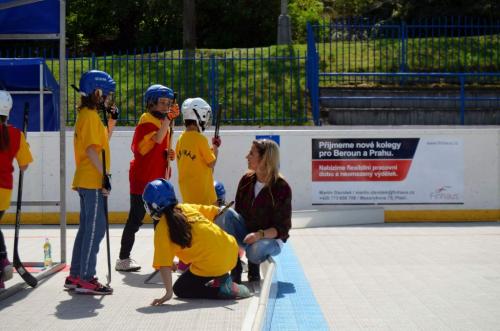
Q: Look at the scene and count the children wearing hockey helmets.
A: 6